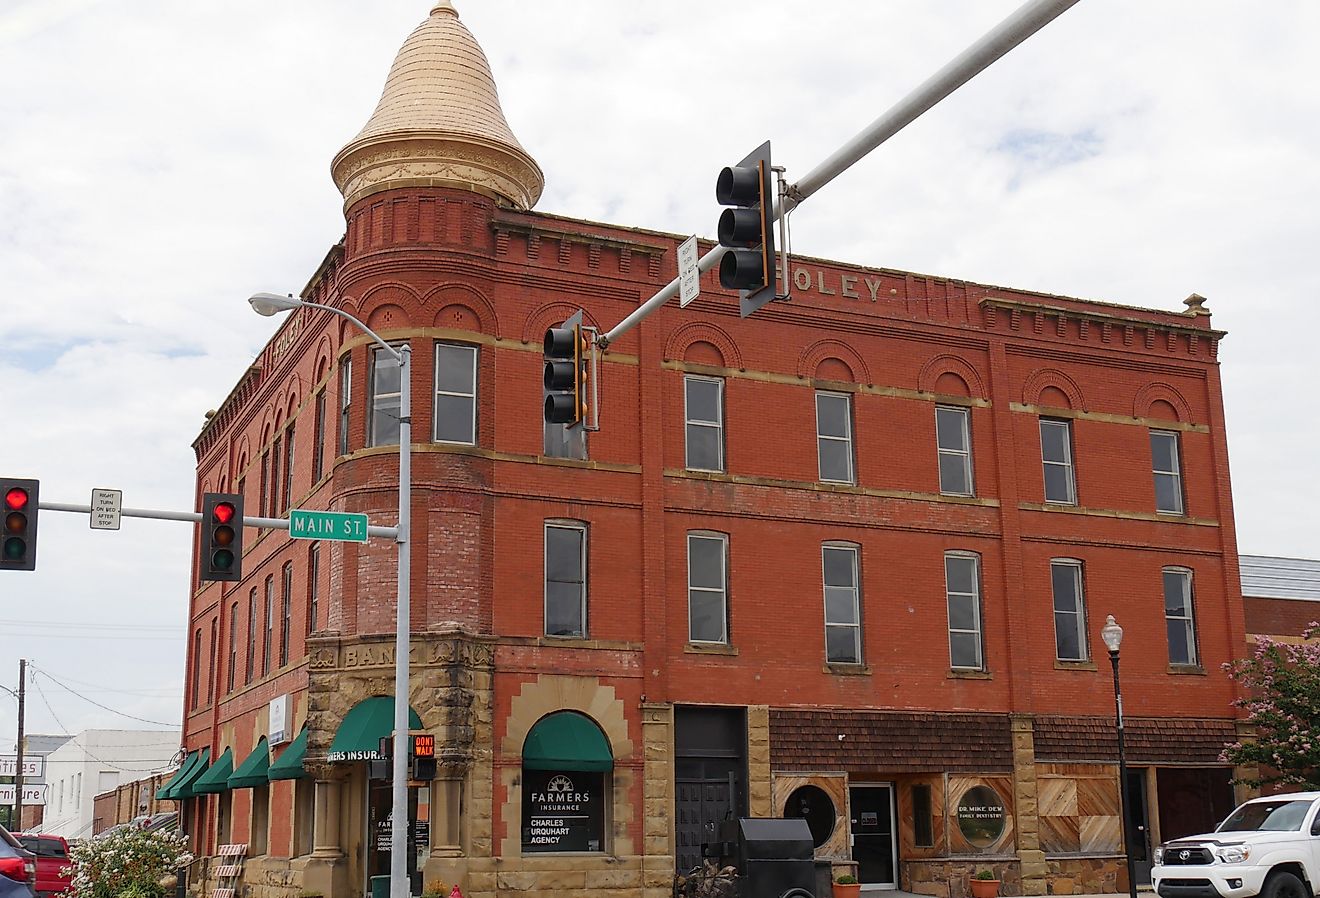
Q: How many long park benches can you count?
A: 0